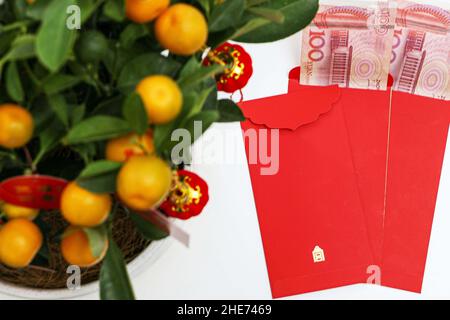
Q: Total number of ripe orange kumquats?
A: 10